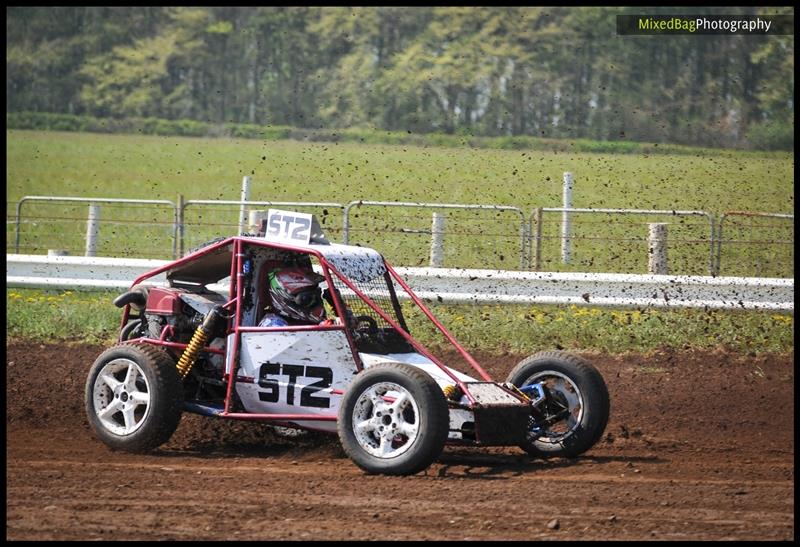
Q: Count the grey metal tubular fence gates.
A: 5